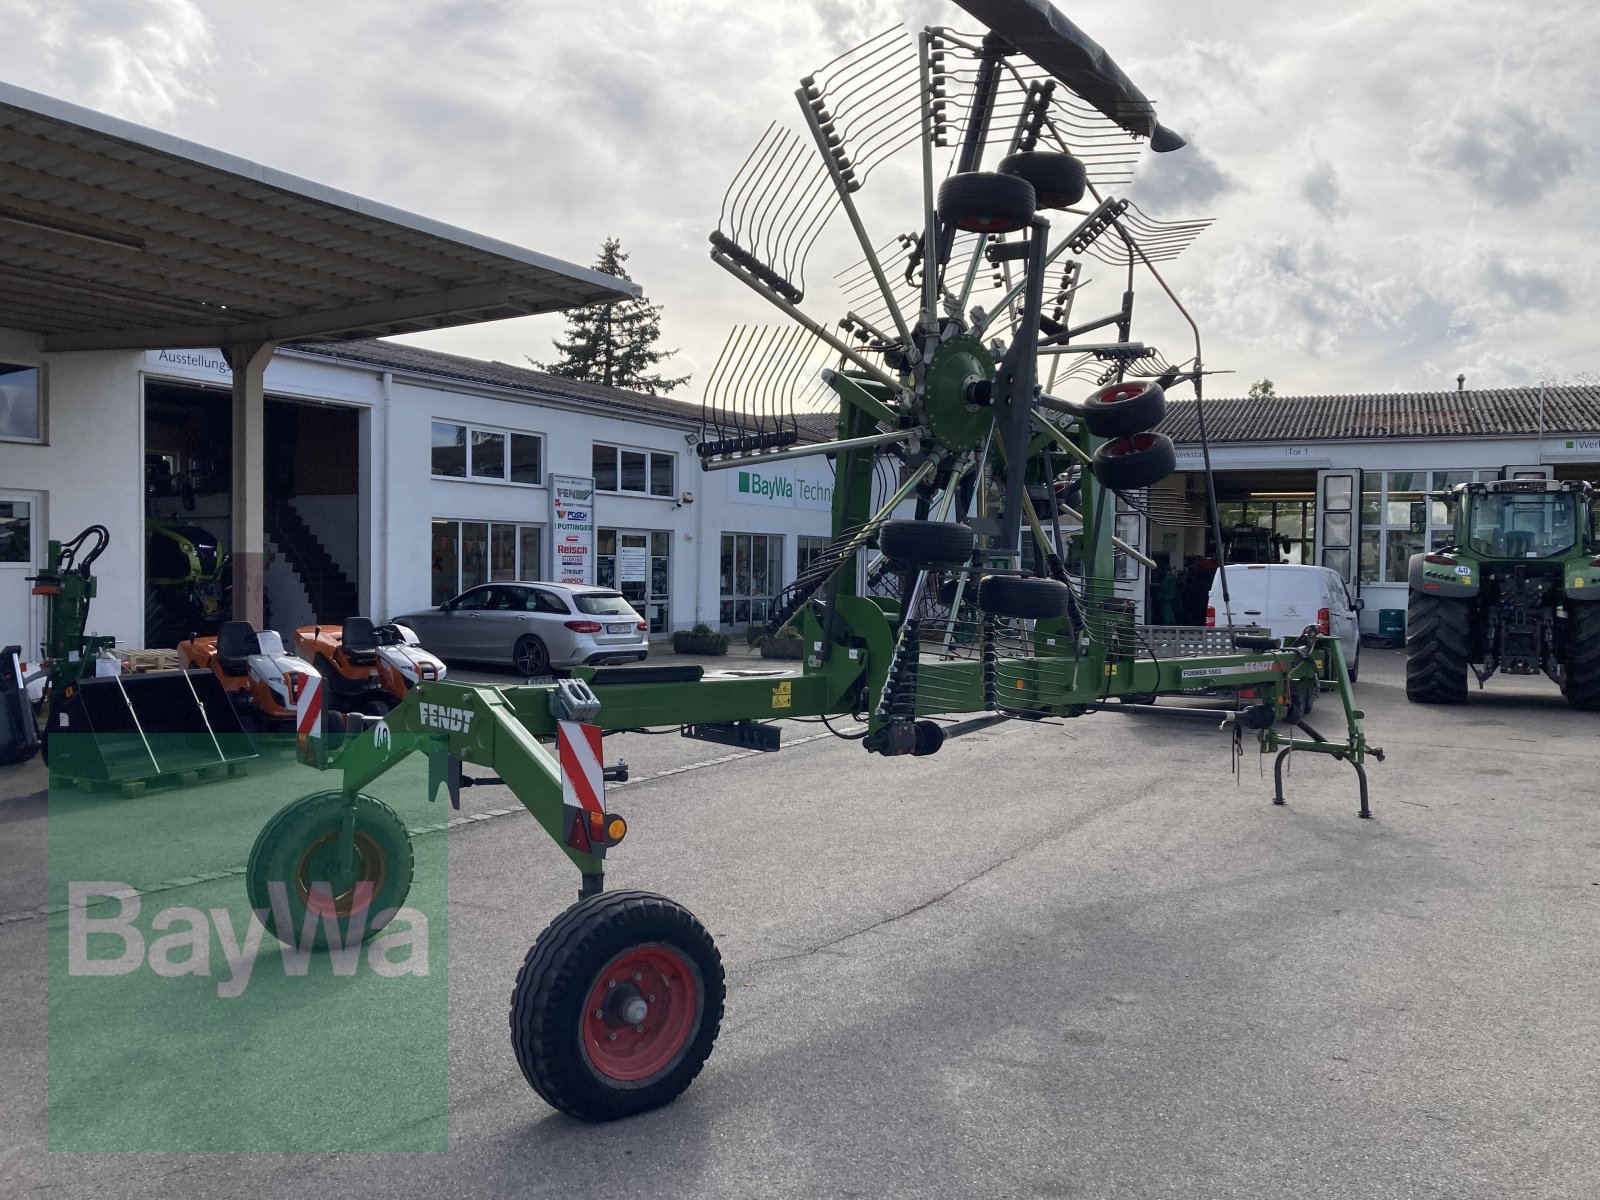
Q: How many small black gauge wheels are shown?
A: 6